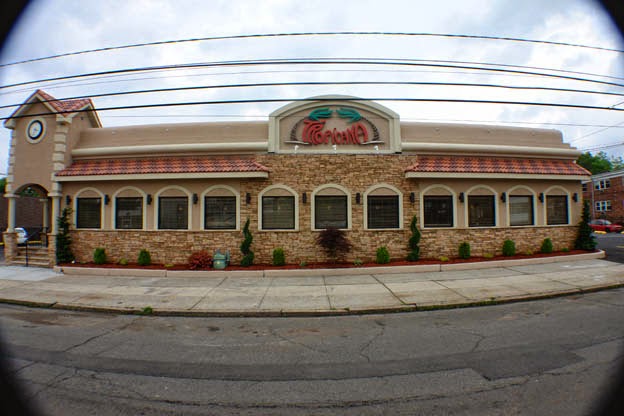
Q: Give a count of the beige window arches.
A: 11